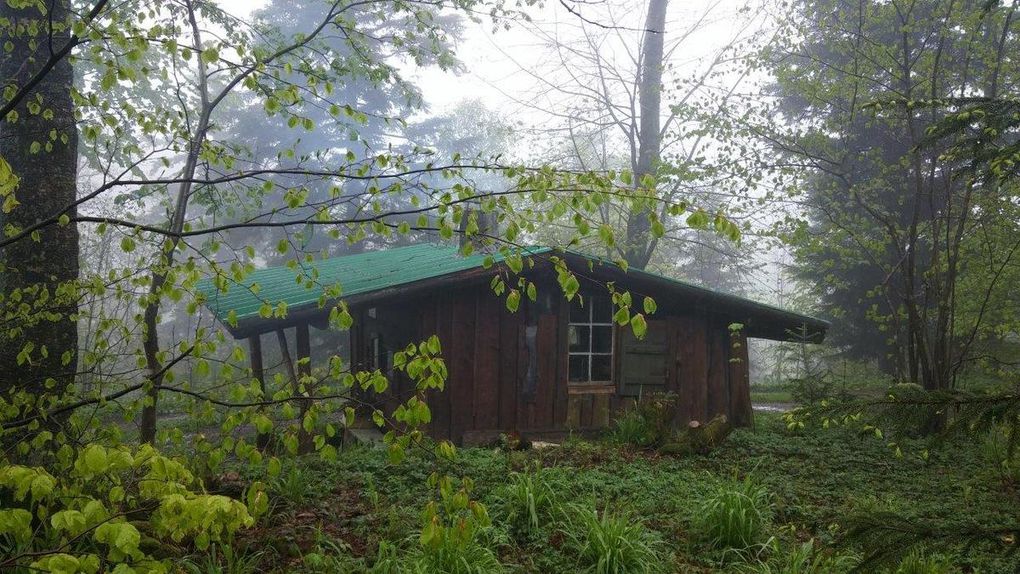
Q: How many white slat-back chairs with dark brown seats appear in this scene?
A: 0